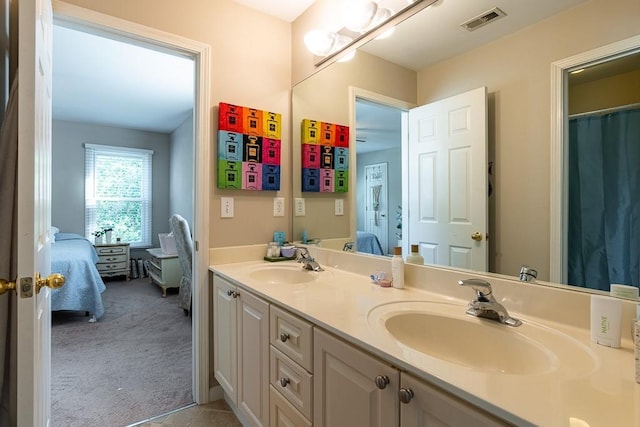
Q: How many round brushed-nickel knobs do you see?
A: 6